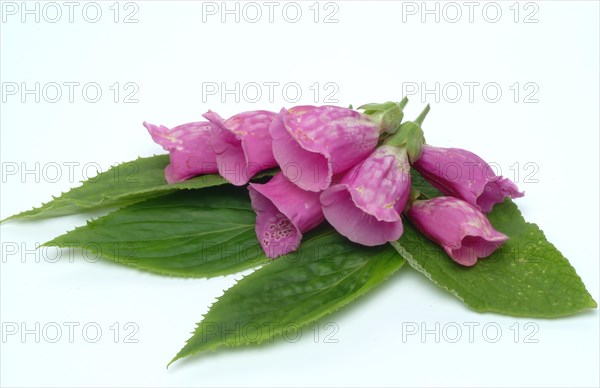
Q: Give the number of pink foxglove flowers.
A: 7